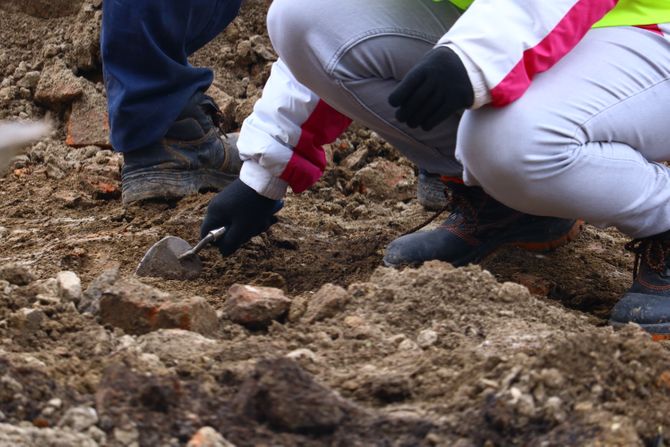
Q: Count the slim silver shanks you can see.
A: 1